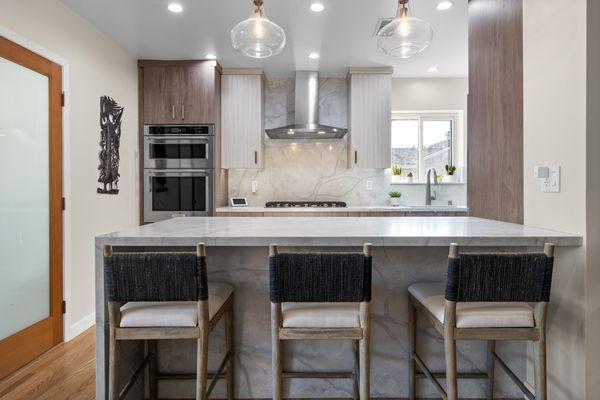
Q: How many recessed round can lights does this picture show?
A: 6